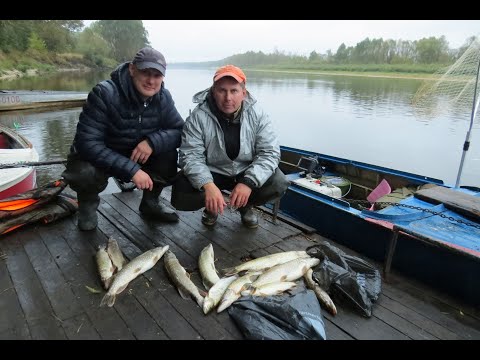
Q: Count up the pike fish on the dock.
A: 11